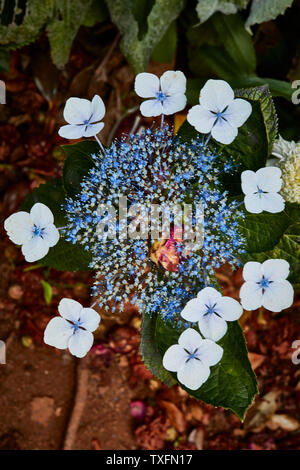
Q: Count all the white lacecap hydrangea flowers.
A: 9